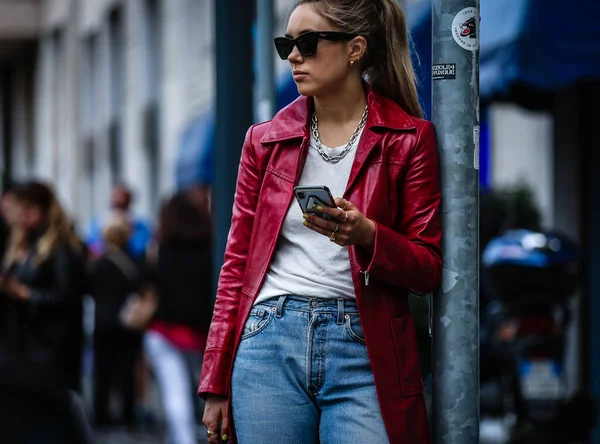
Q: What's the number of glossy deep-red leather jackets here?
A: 1